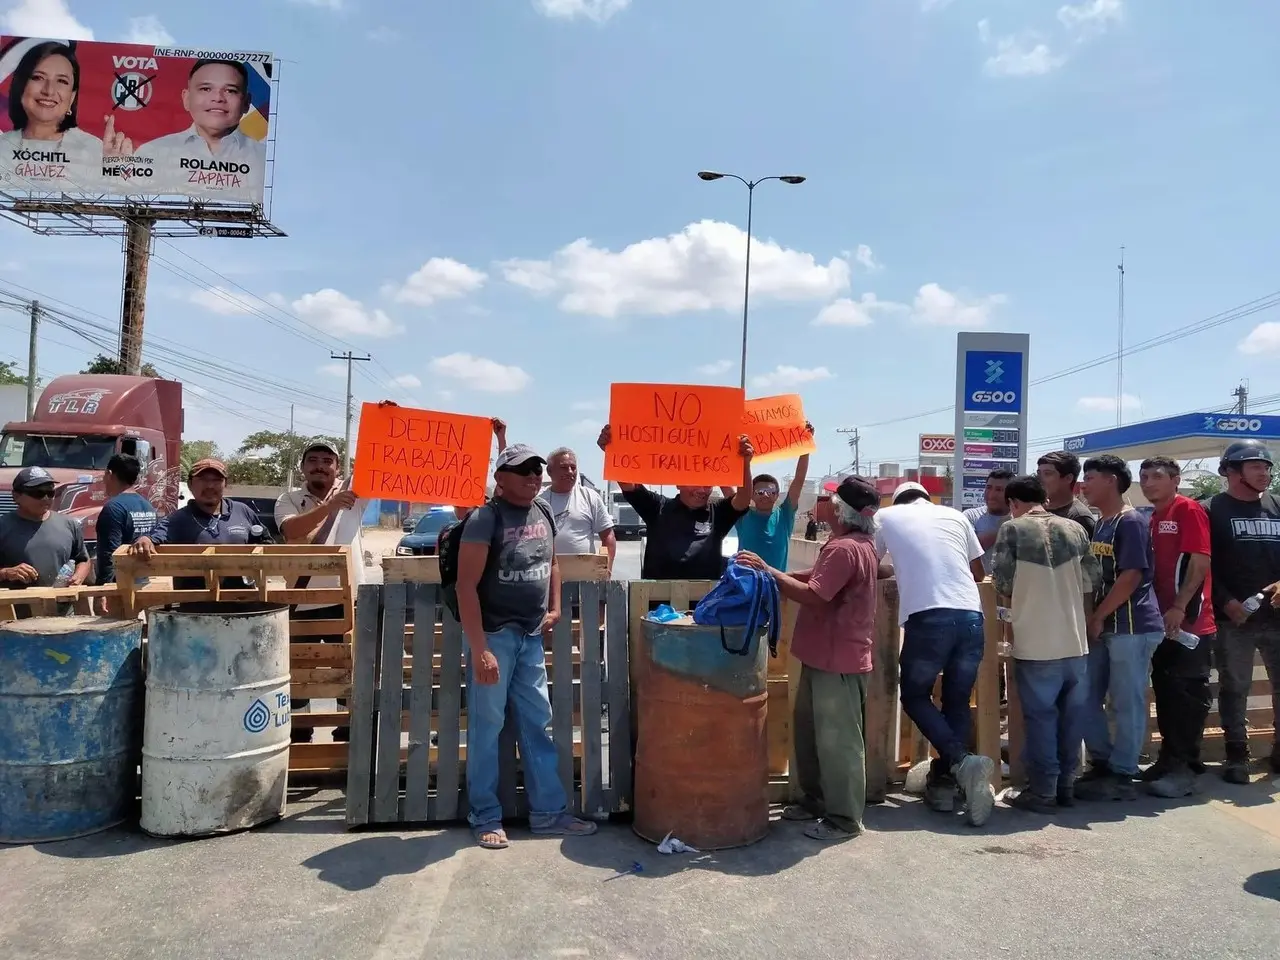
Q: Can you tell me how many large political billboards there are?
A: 1